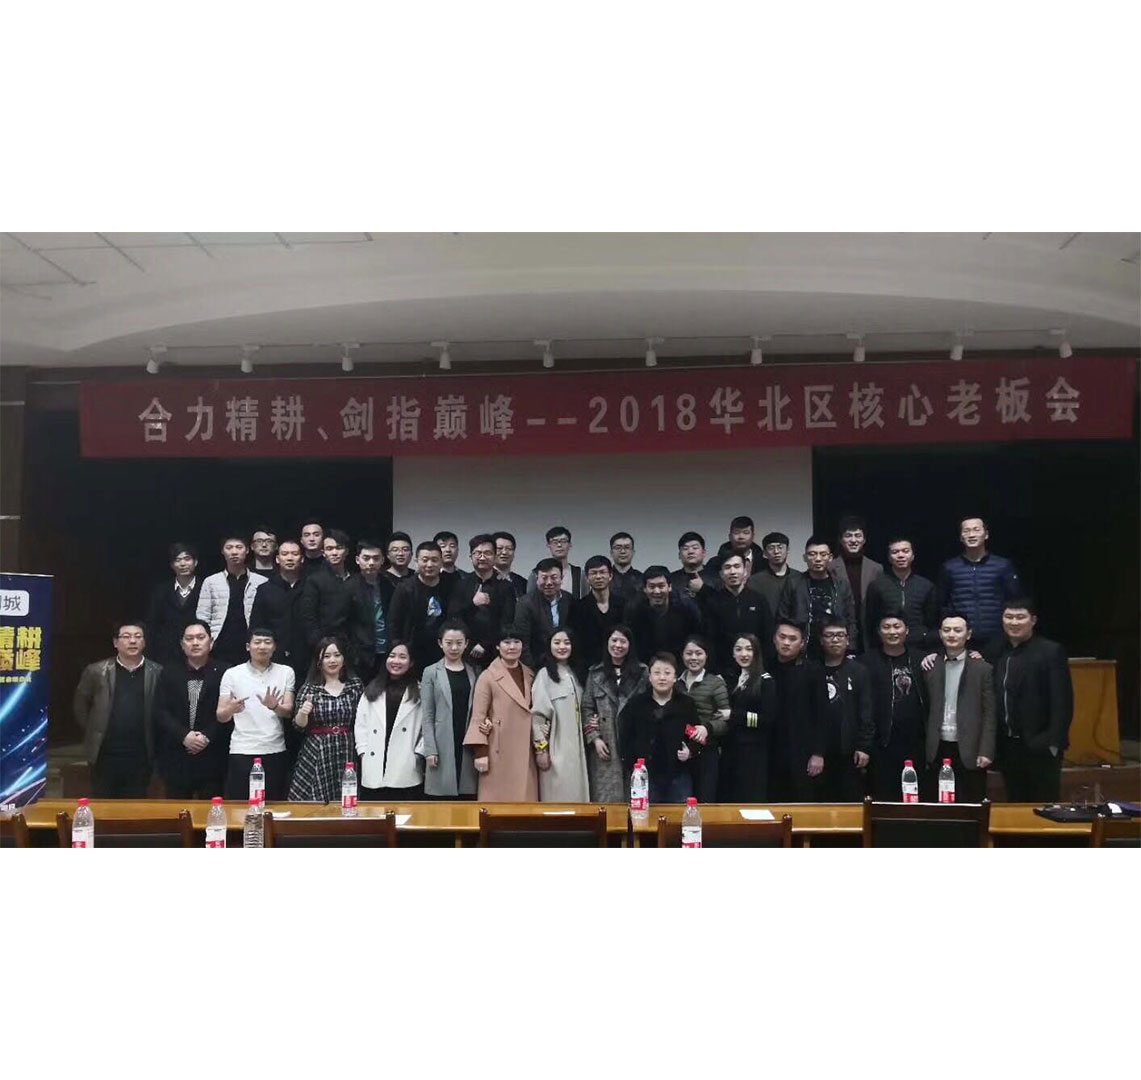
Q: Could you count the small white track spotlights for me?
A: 10